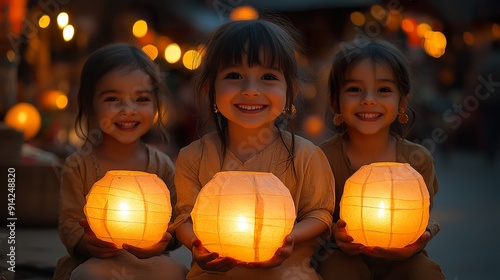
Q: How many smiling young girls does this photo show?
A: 3